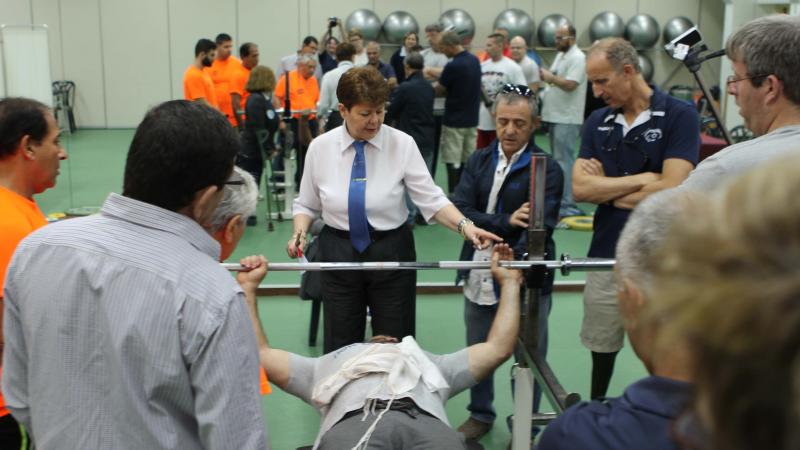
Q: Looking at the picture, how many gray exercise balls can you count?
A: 9